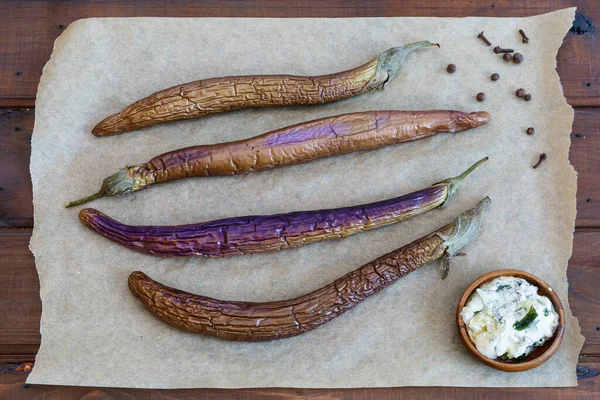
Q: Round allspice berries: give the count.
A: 8